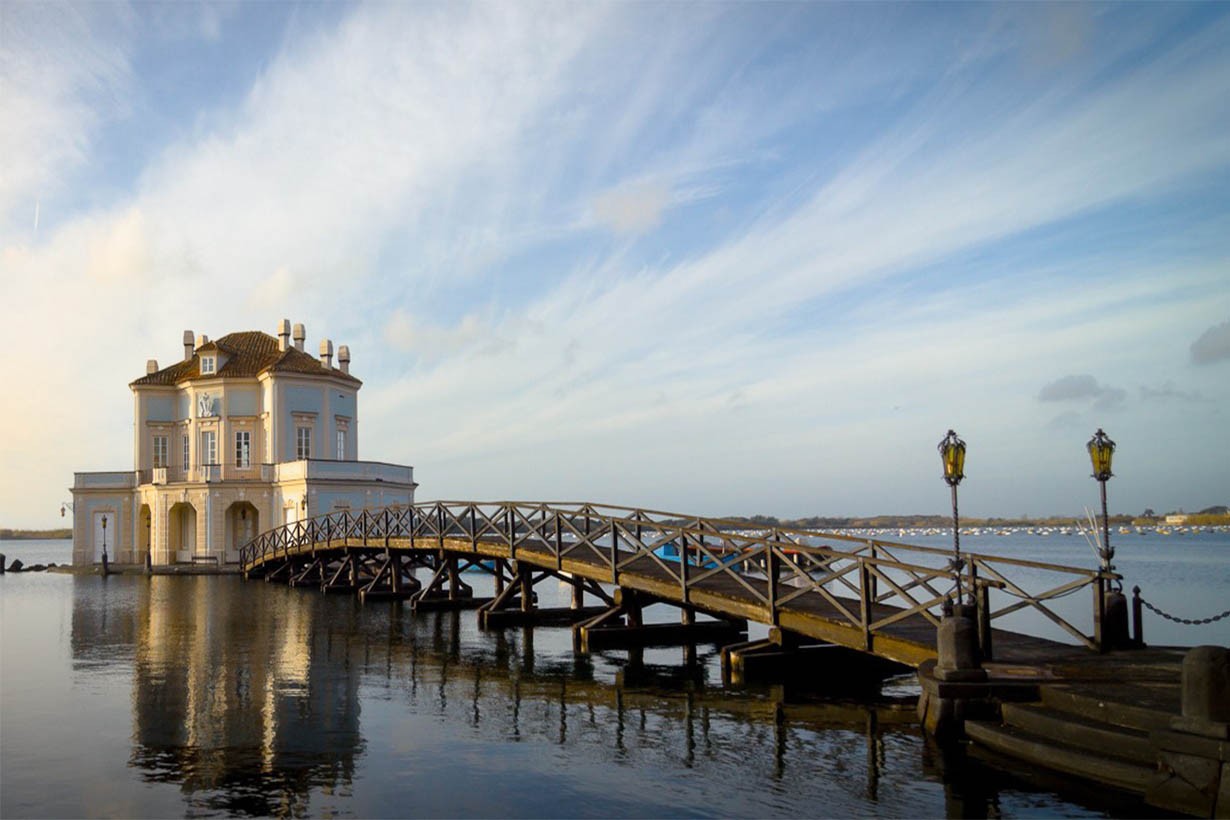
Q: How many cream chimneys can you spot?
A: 7